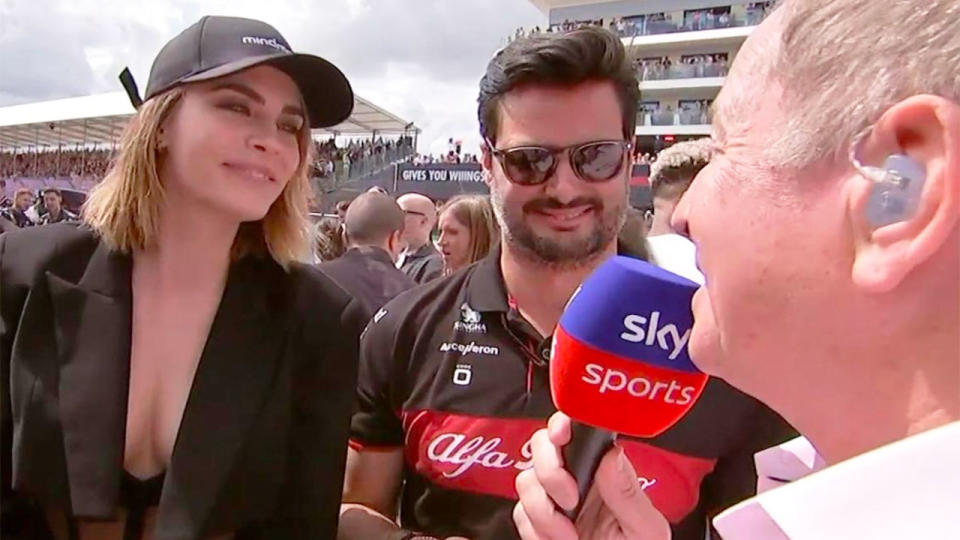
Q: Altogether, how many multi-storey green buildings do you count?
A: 0